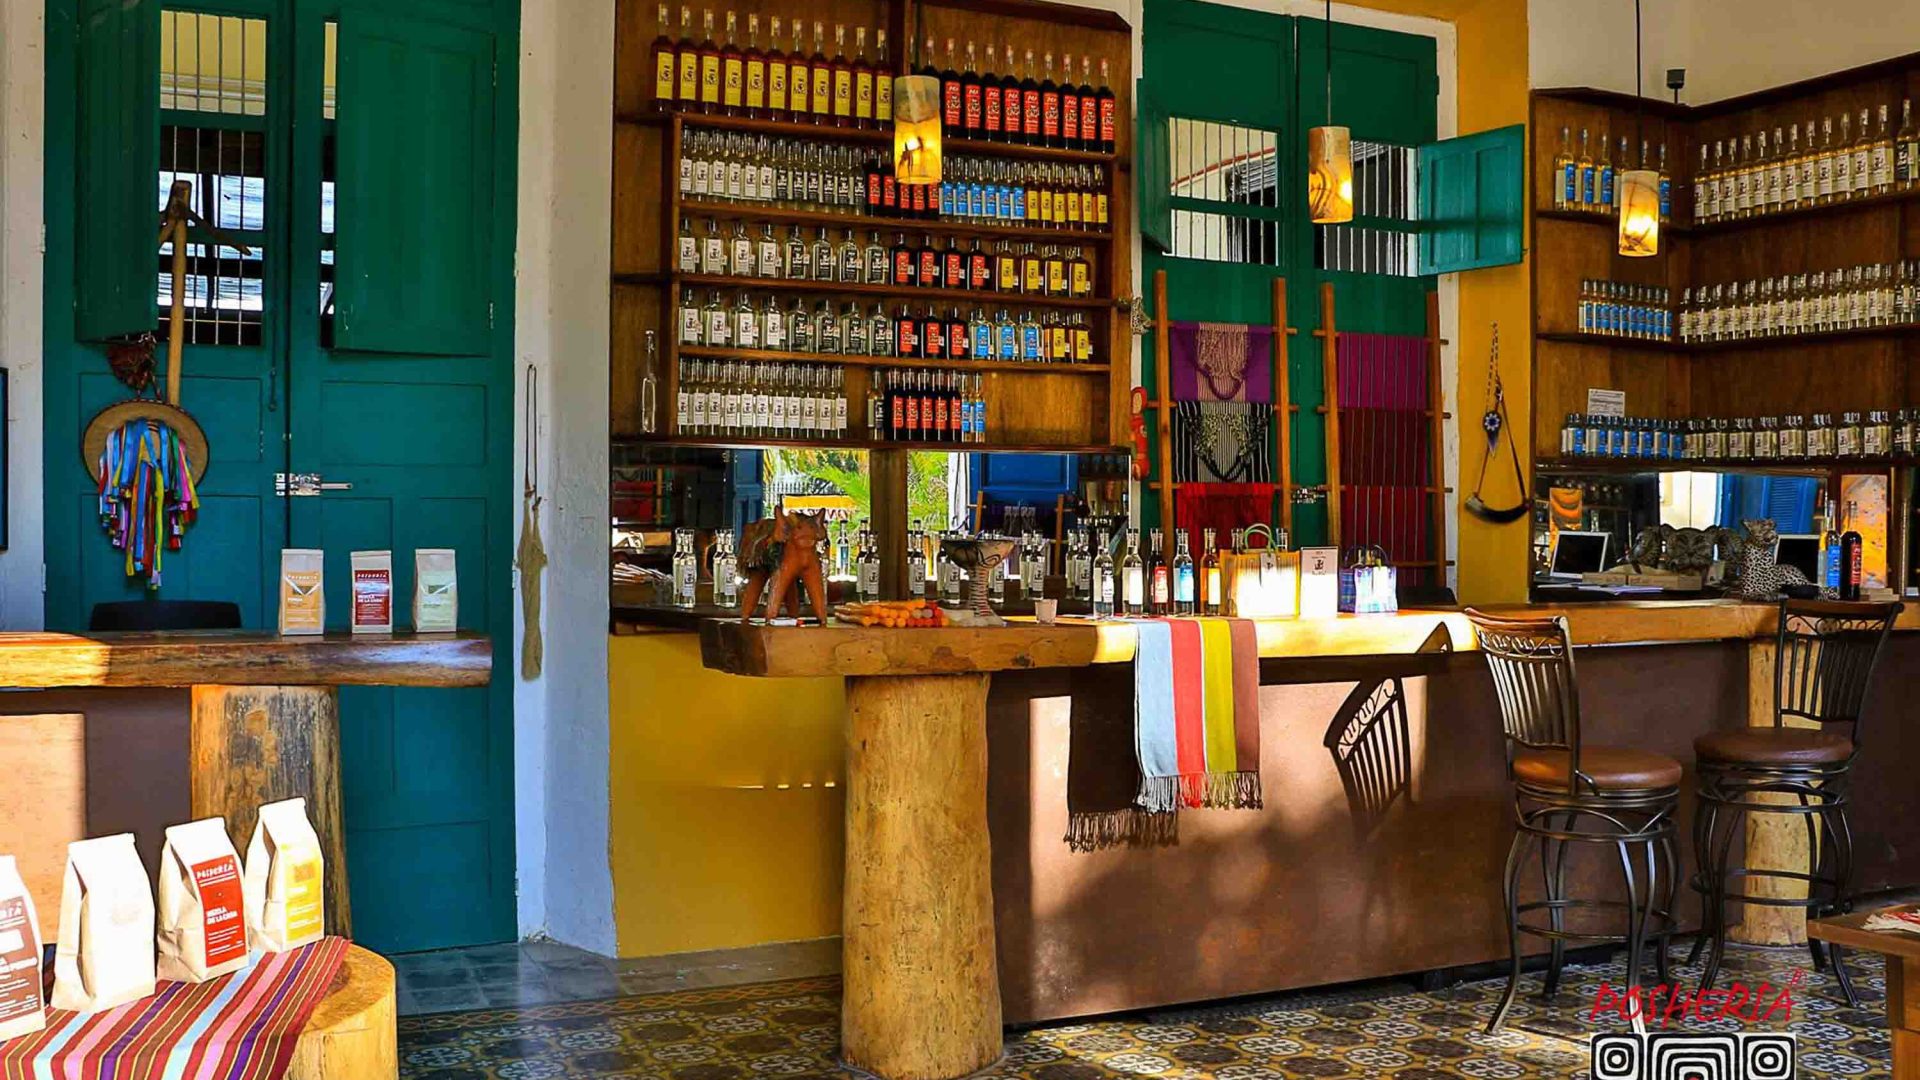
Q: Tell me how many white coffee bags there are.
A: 7